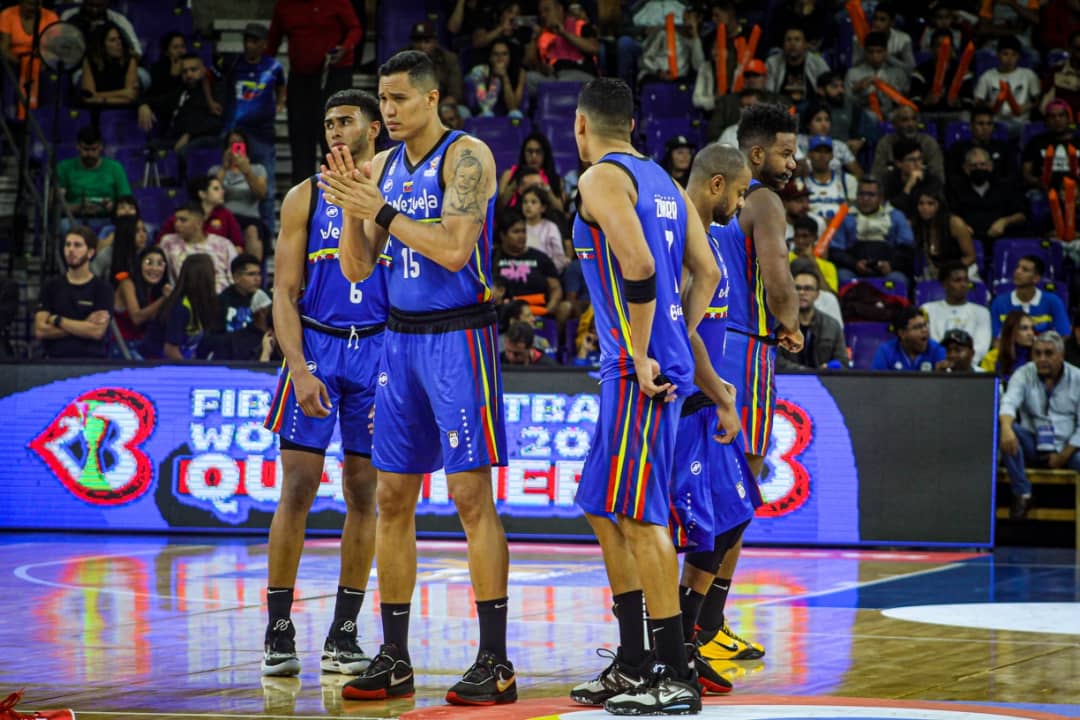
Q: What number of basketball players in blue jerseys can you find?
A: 5